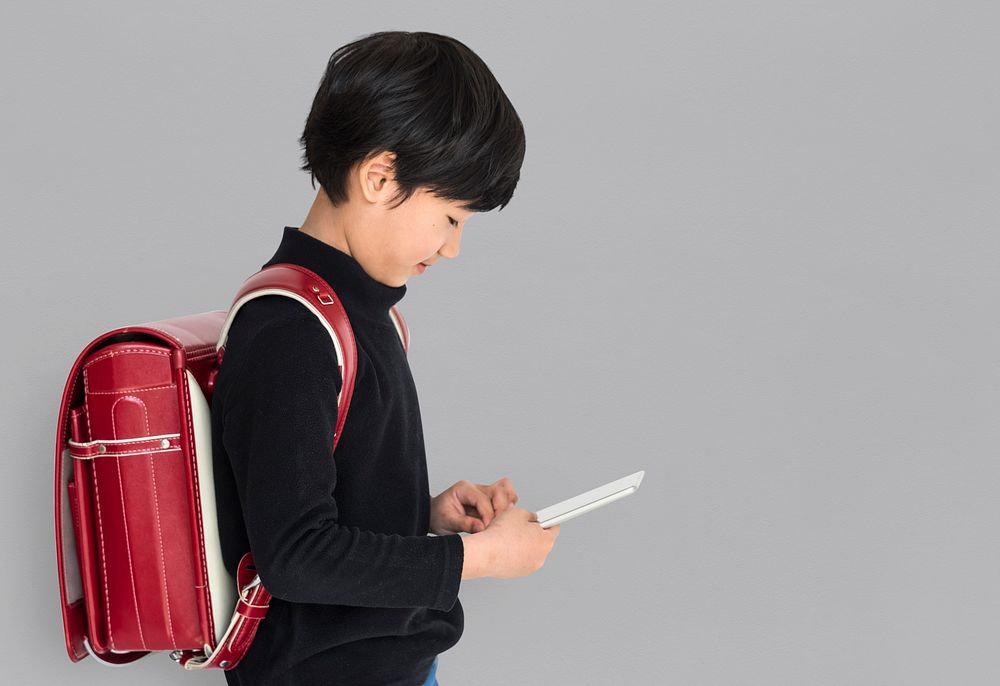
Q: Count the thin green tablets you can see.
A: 0